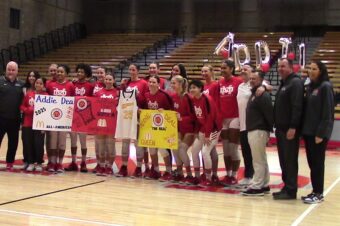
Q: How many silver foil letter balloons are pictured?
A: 5